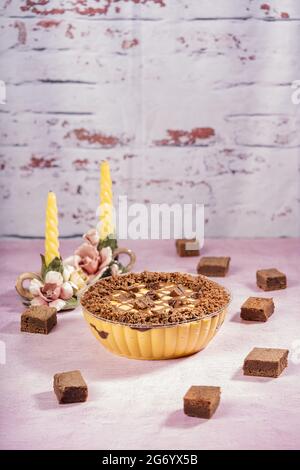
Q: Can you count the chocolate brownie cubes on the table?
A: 8